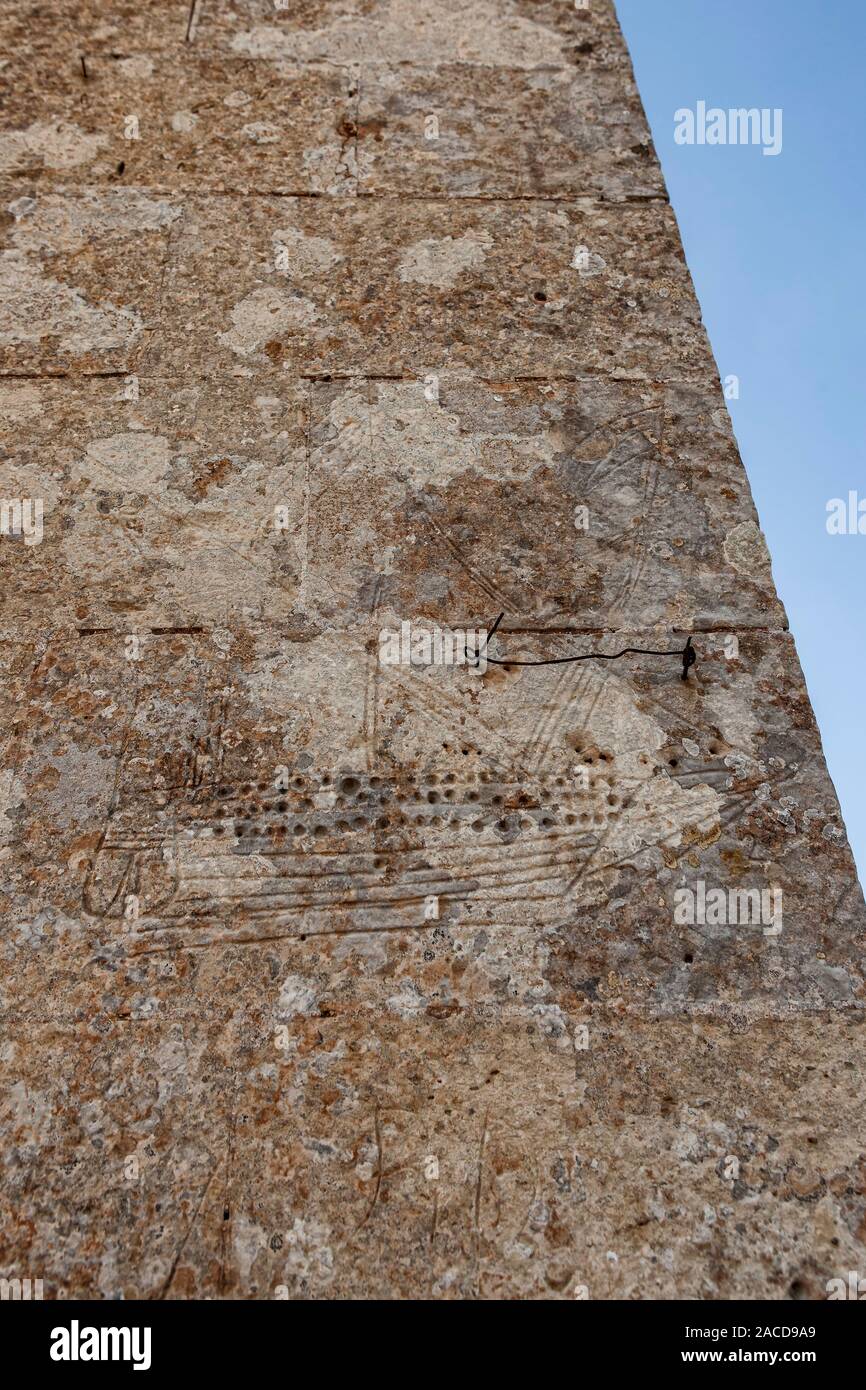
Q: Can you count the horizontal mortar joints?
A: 5